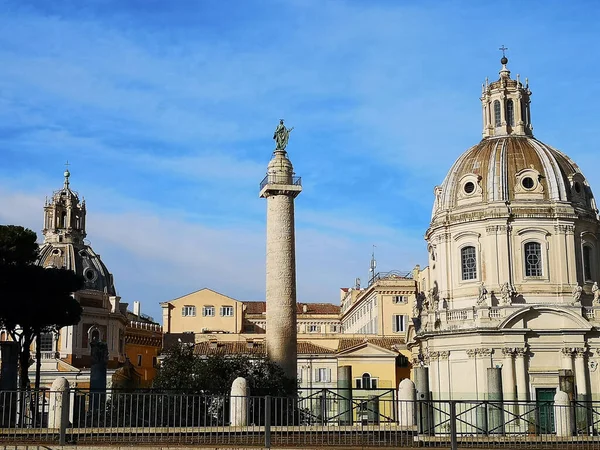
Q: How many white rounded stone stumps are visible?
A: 4